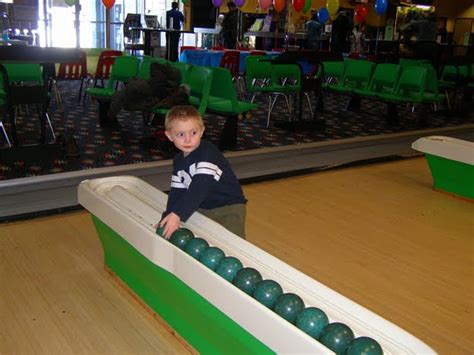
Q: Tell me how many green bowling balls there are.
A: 11